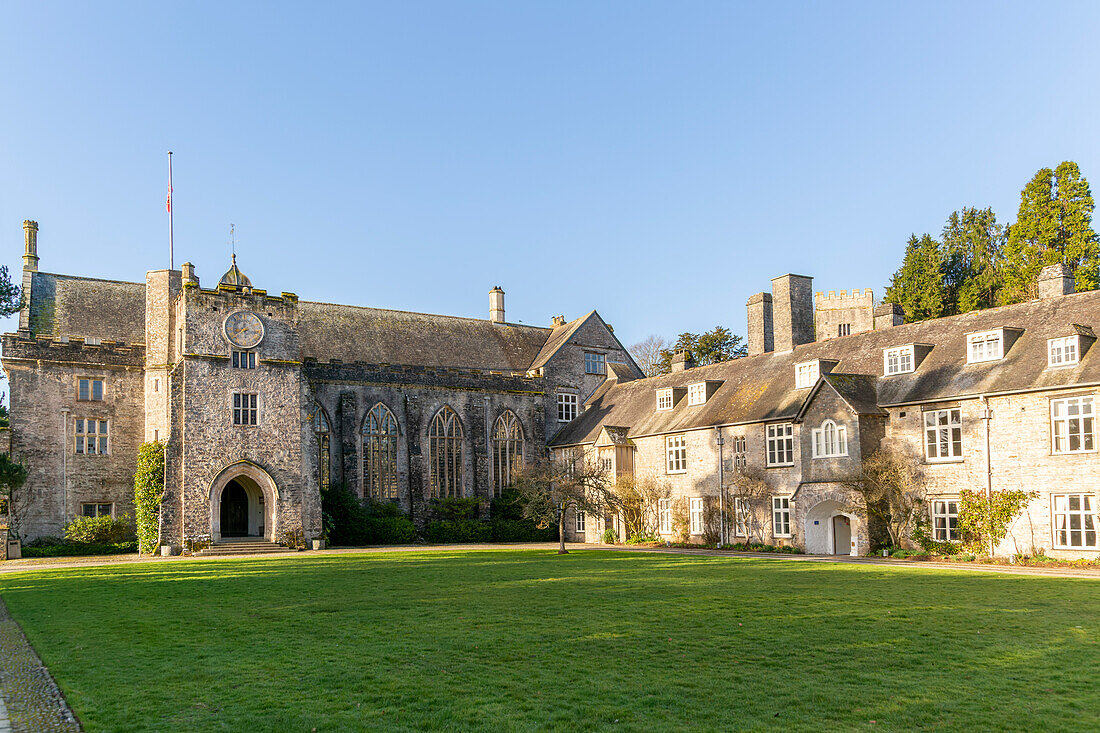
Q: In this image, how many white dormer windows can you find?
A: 6